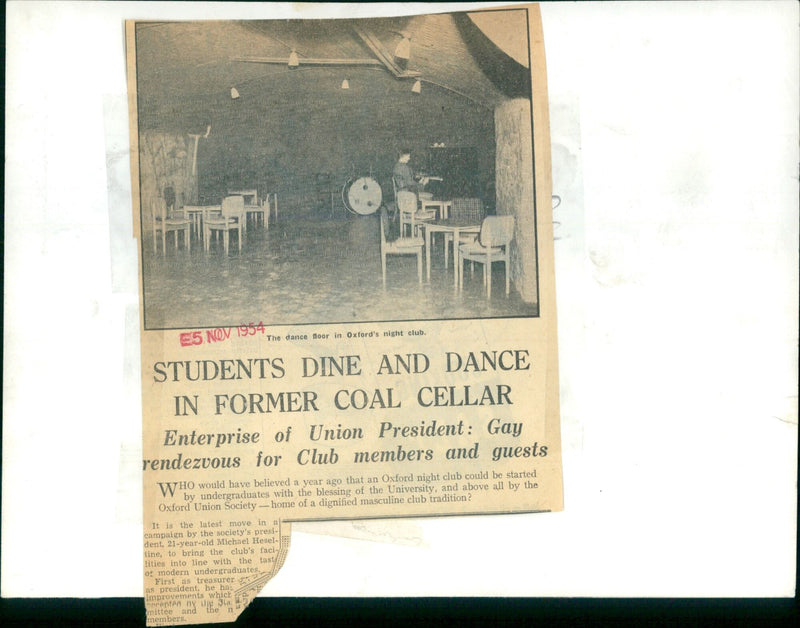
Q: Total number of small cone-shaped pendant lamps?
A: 5